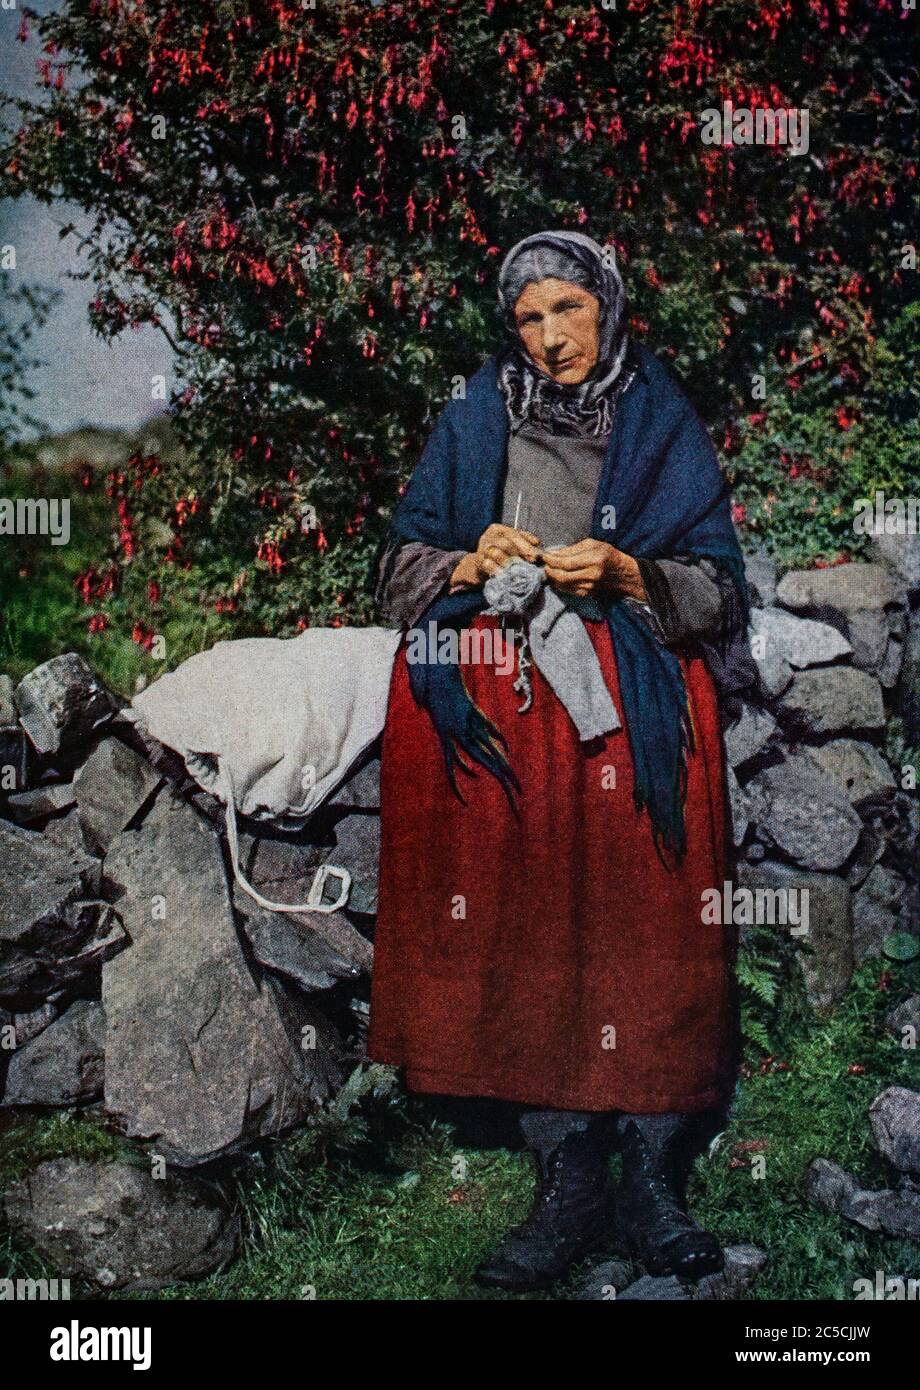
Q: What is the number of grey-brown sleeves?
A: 2